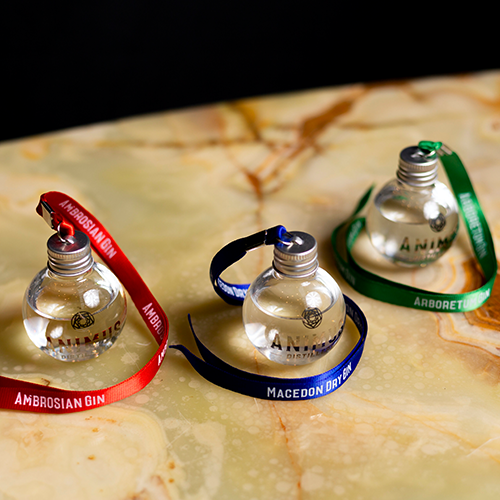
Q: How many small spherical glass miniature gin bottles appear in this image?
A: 3